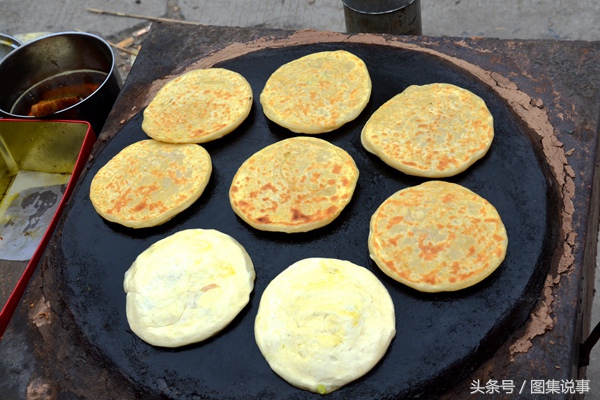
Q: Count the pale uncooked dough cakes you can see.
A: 2